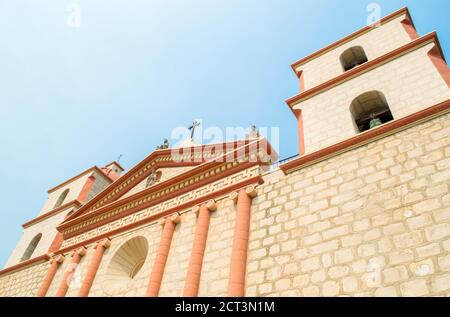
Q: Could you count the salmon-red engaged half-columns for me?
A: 6